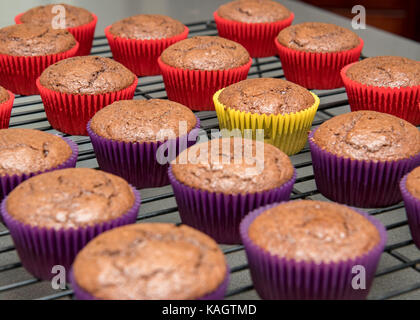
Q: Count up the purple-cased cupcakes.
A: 8